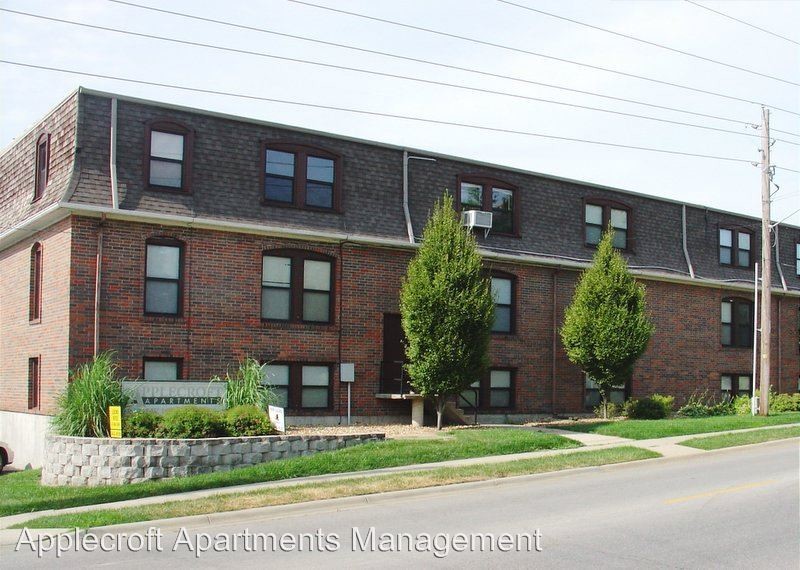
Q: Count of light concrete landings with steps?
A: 1